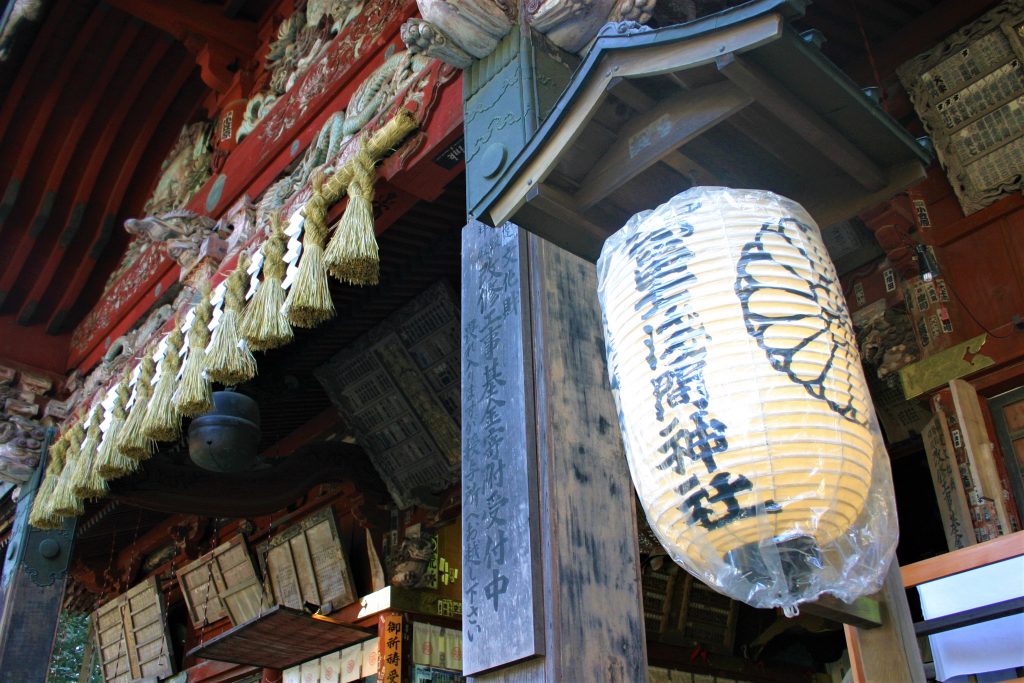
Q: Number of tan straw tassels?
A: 11